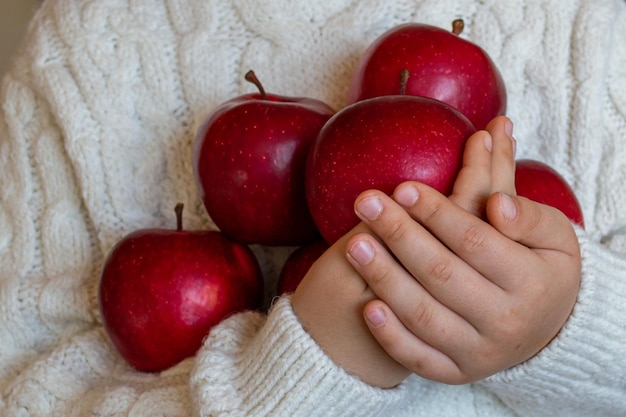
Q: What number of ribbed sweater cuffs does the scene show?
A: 2